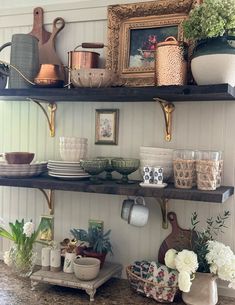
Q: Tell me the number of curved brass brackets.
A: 4